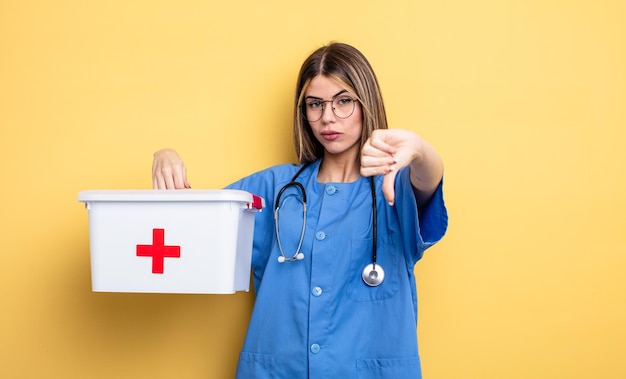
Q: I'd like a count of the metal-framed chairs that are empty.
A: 0